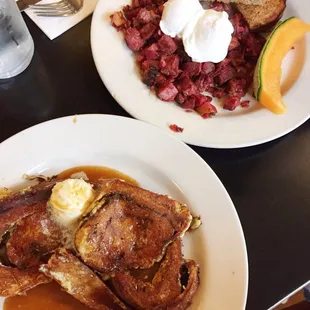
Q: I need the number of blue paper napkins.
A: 0